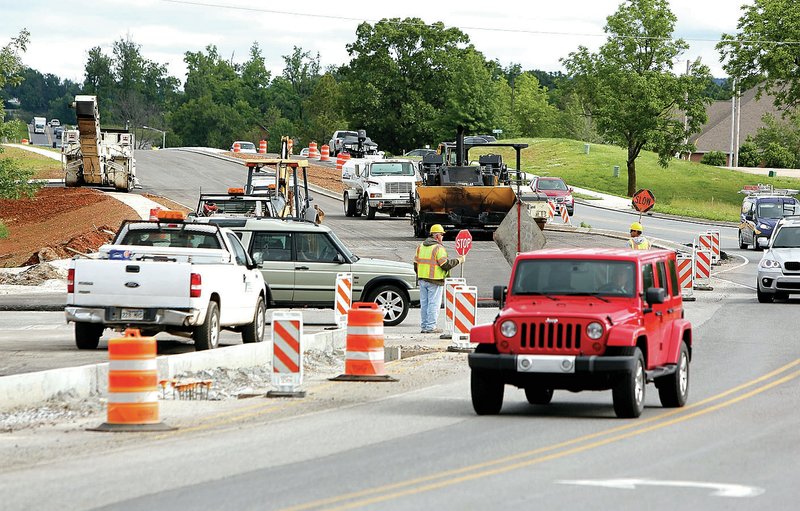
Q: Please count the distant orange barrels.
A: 6